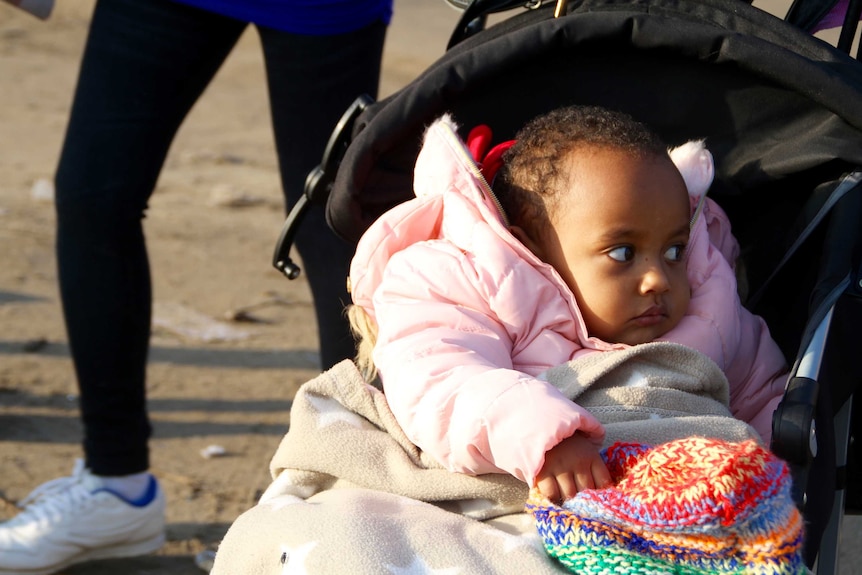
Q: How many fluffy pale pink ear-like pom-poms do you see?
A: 2